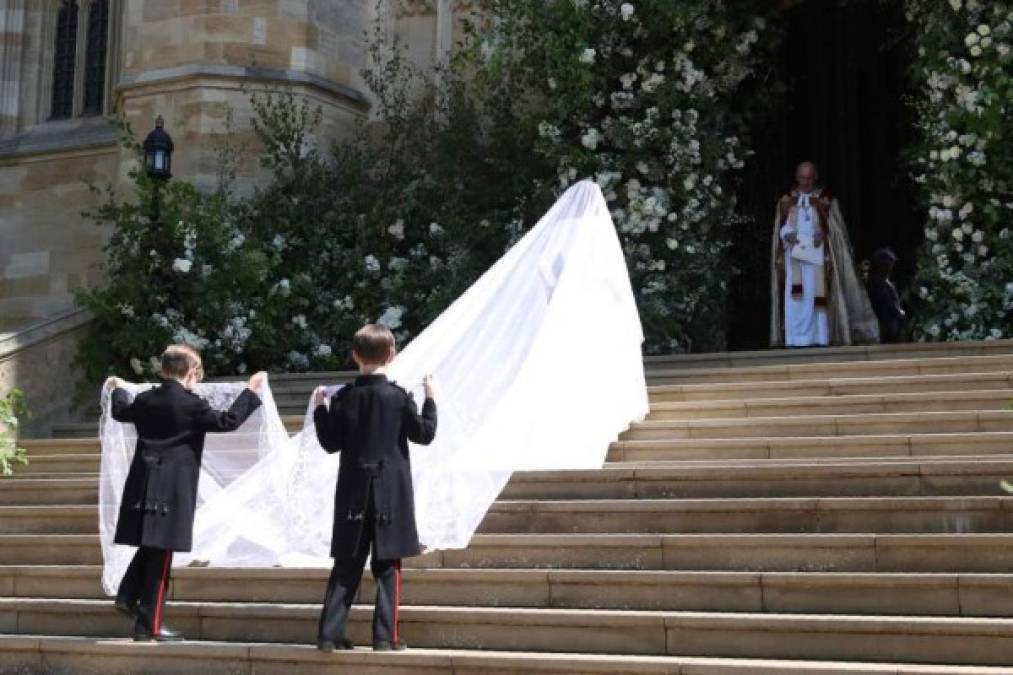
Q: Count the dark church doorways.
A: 1